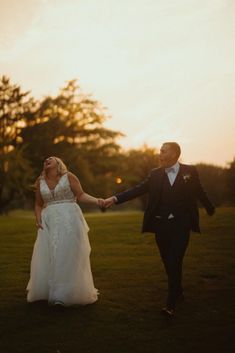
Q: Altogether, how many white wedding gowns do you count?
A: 1